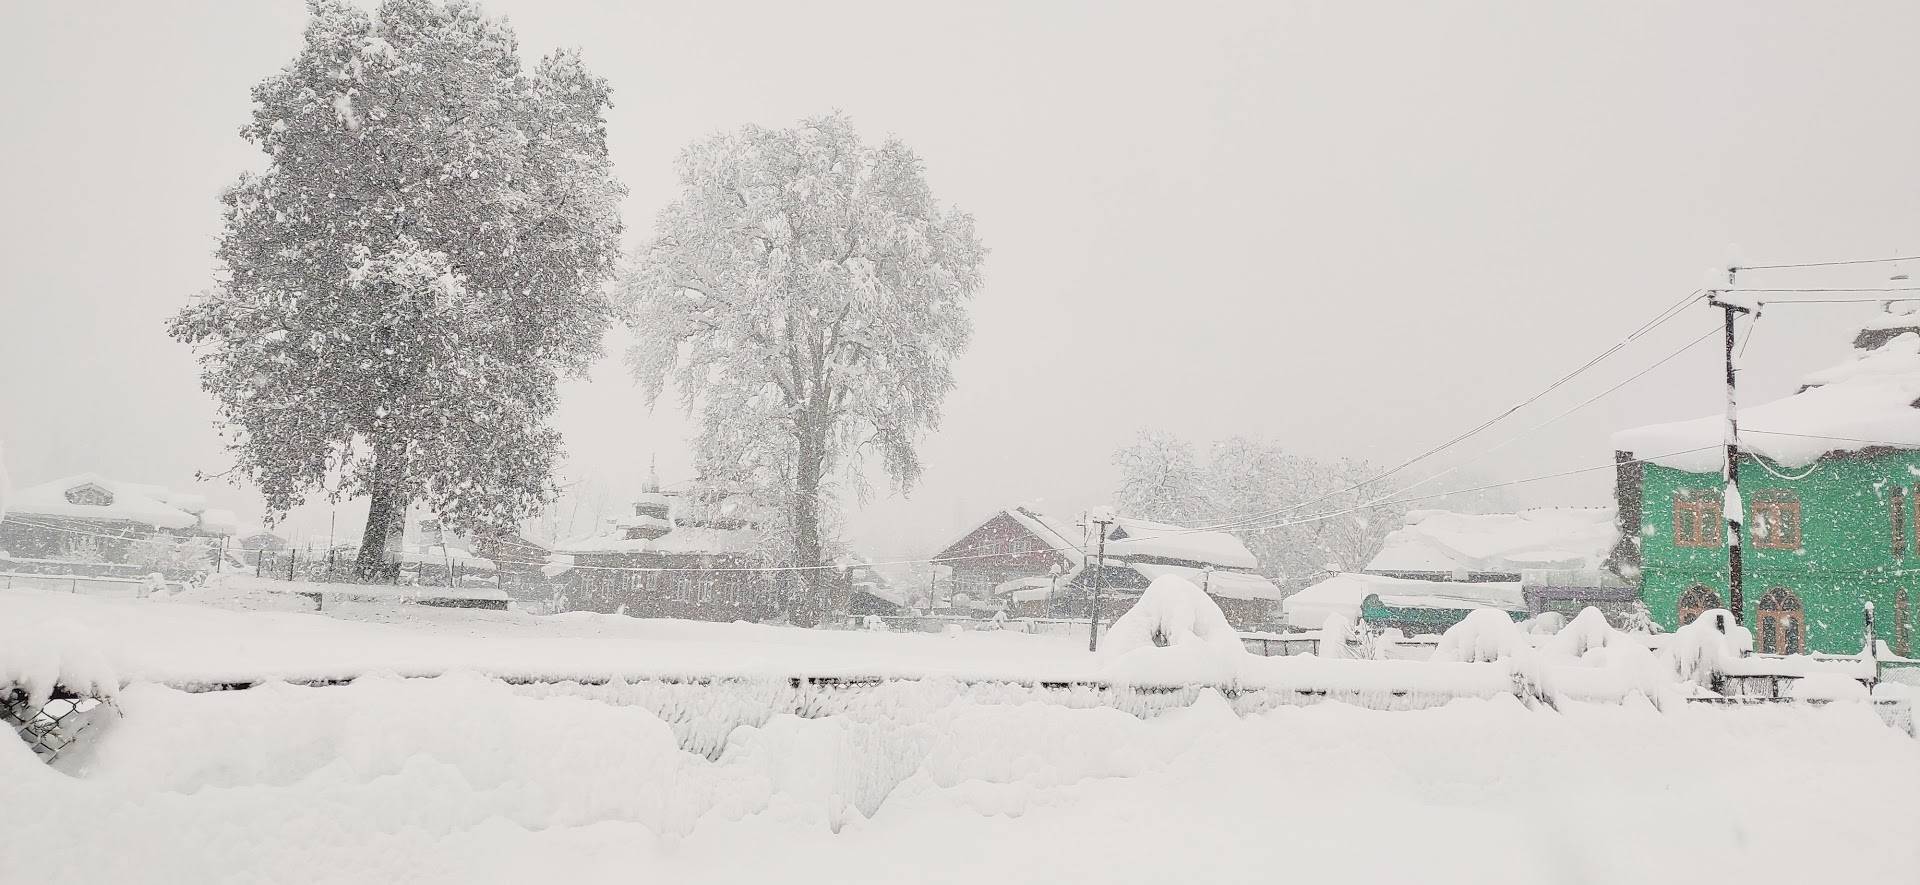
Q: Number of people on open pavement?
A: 0